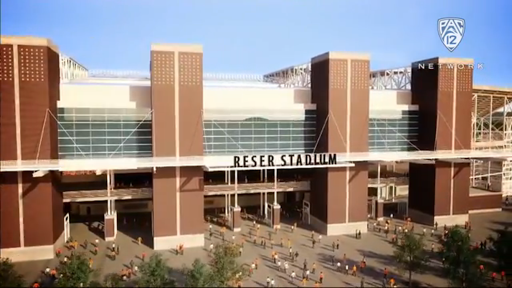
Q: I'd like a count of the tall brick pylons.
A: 4